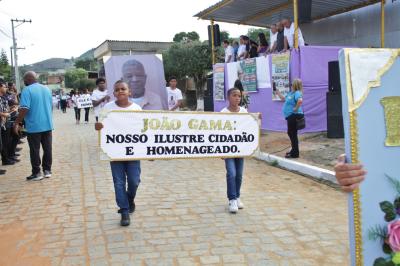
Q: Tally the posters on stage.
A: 3